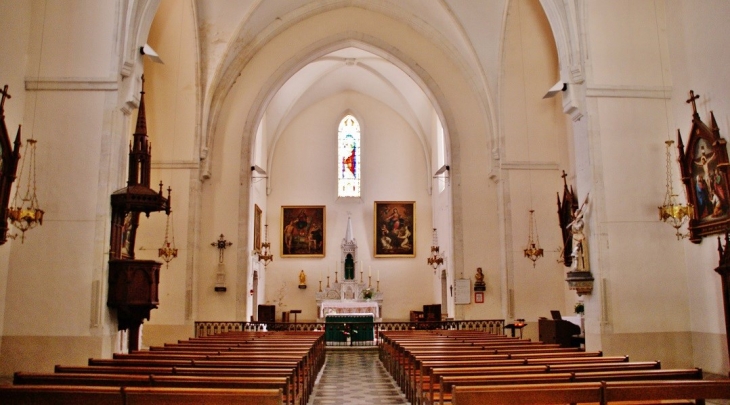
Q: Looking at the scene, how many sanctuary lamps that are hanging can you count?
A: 6